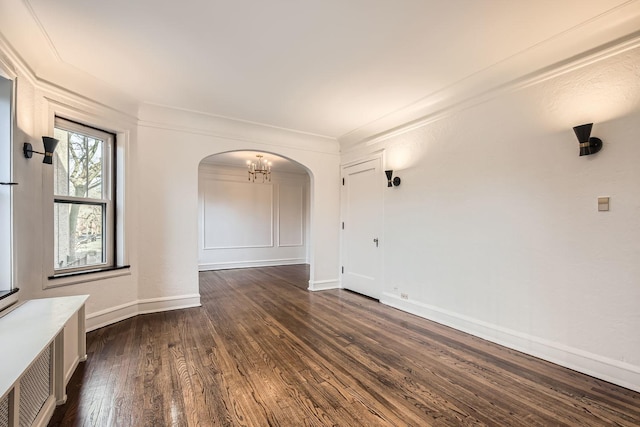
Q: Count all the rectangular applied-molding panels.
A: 2